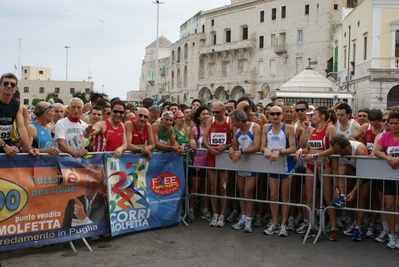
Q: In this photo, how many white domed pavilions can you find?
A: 1